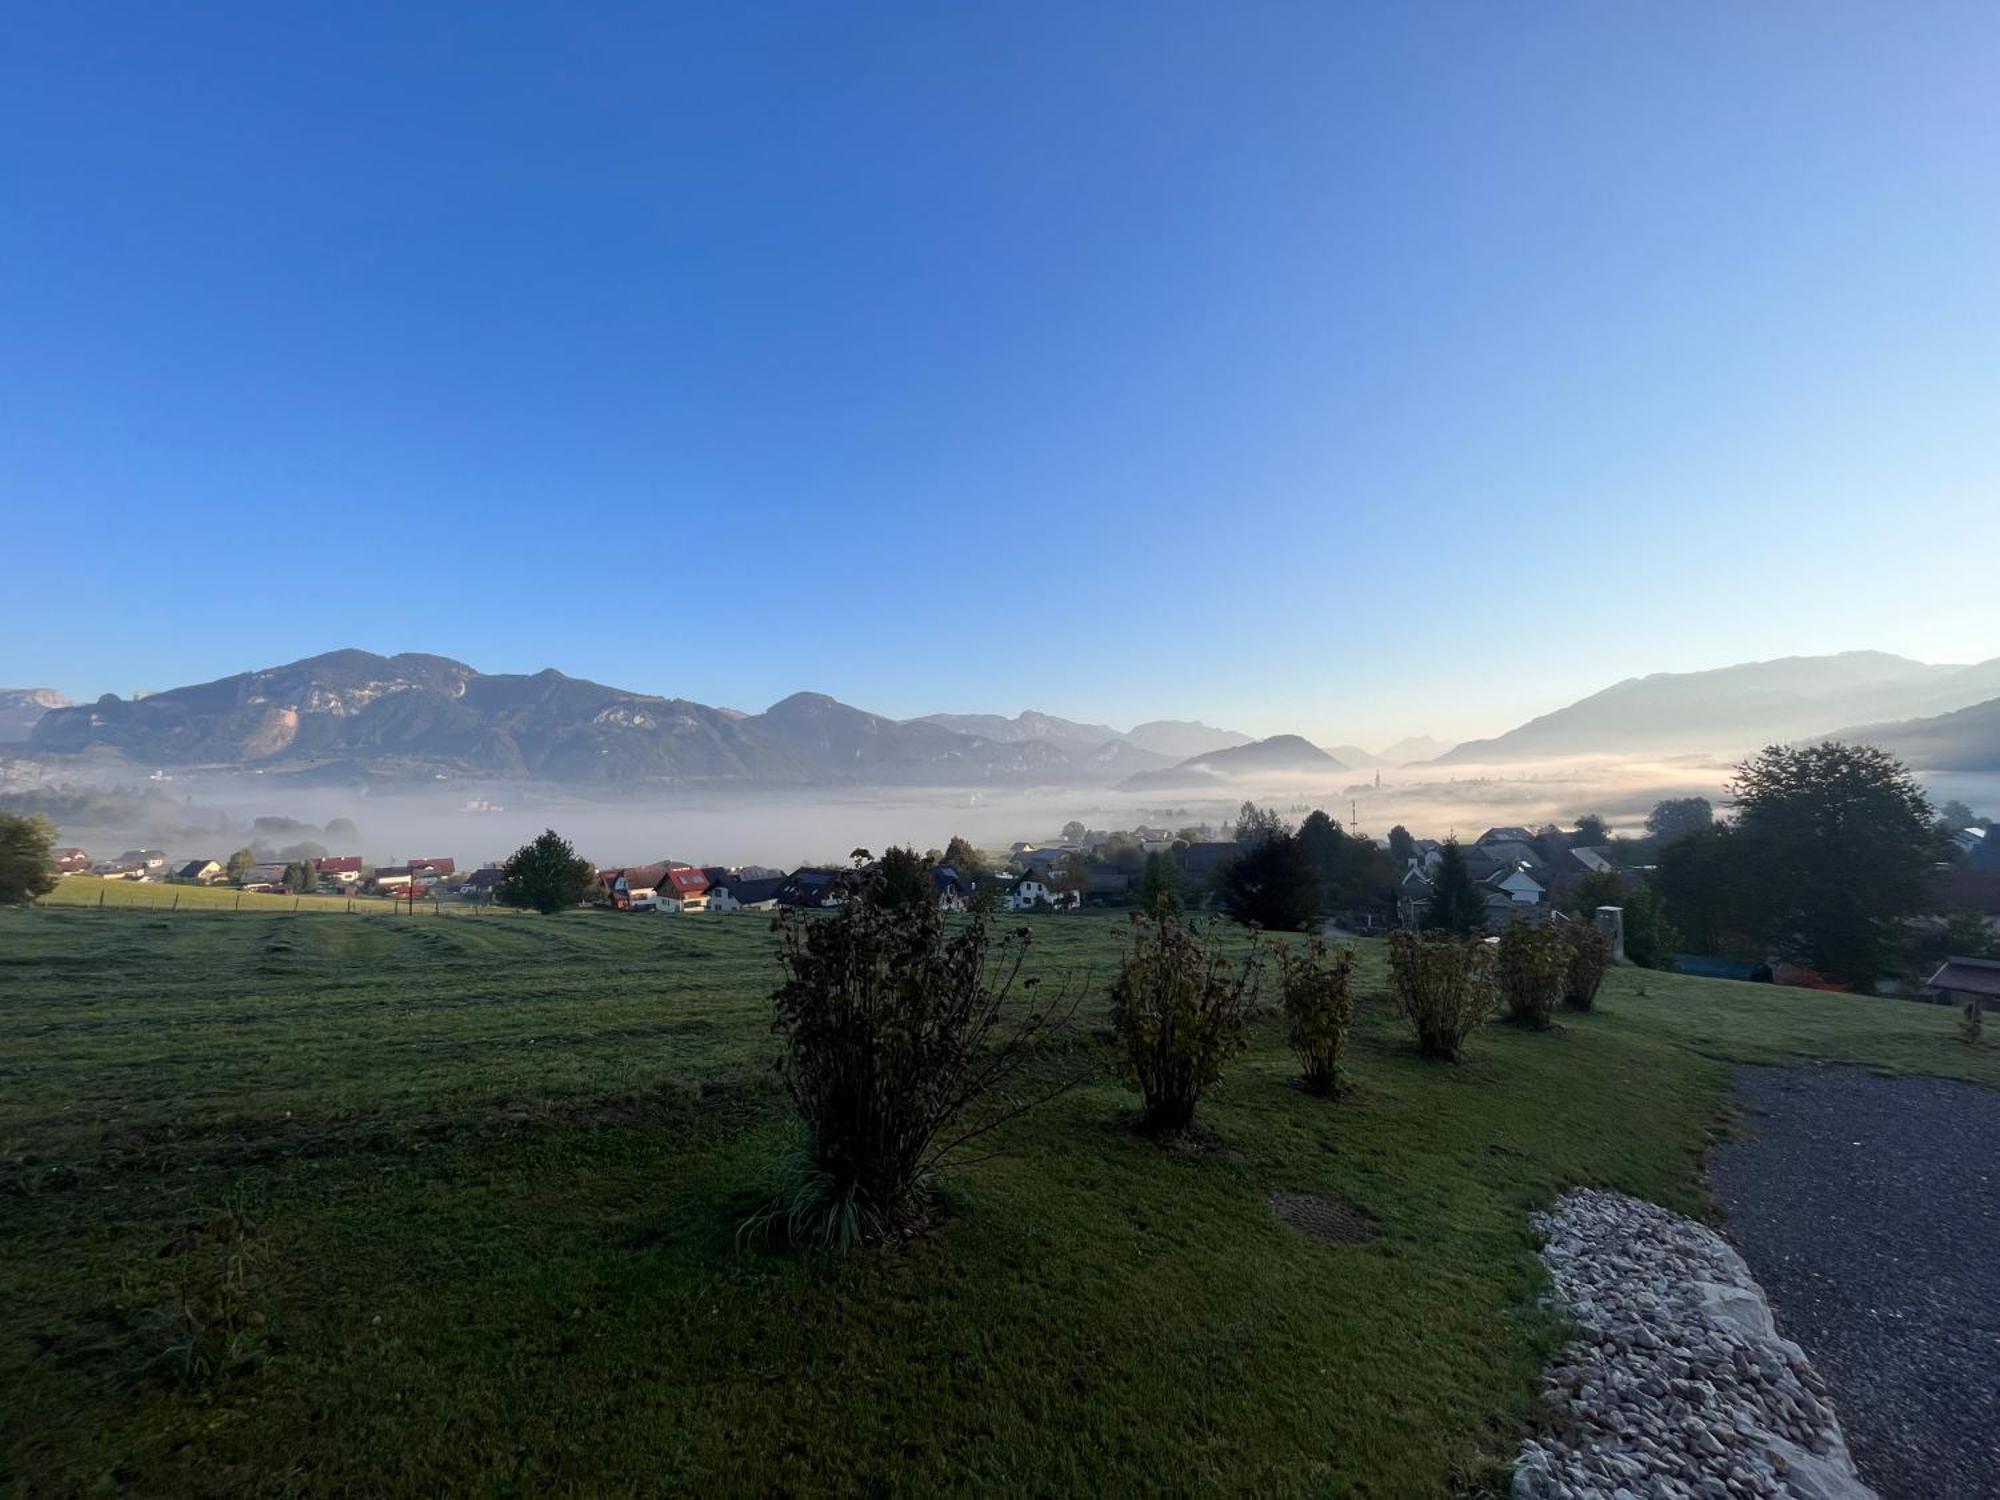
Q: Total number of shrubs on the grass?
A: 6